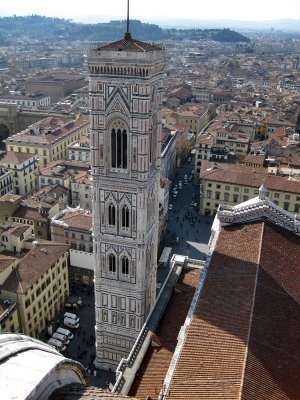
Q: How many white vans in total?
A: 5